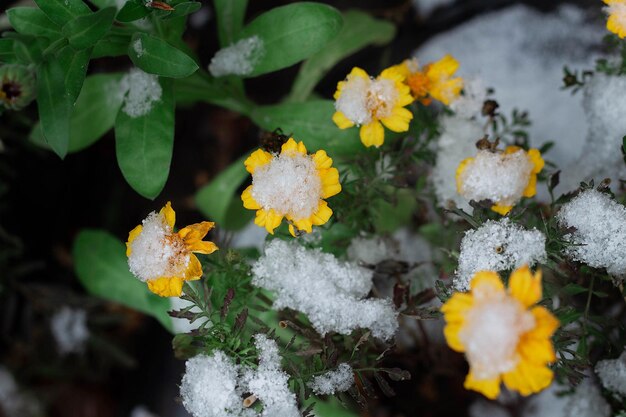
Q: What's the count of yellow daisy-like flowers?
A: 7